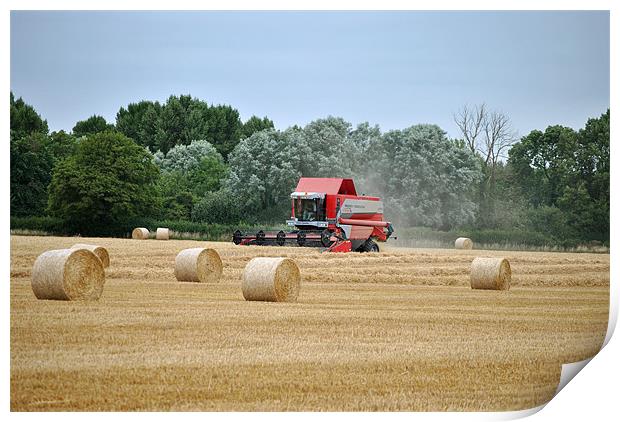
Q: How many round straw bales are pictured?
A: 8